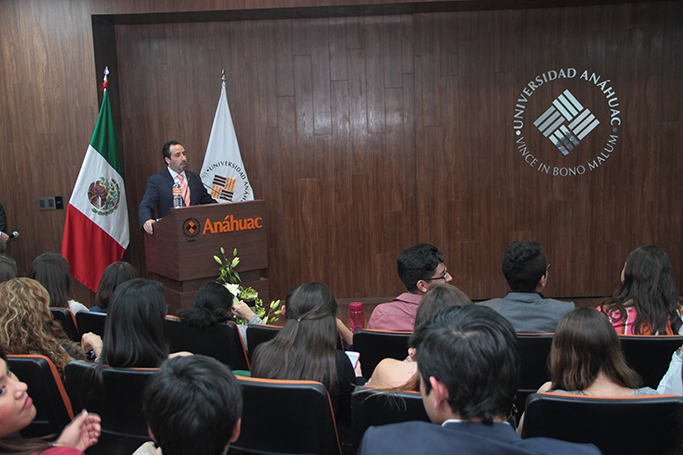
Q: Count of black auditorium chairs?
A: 12